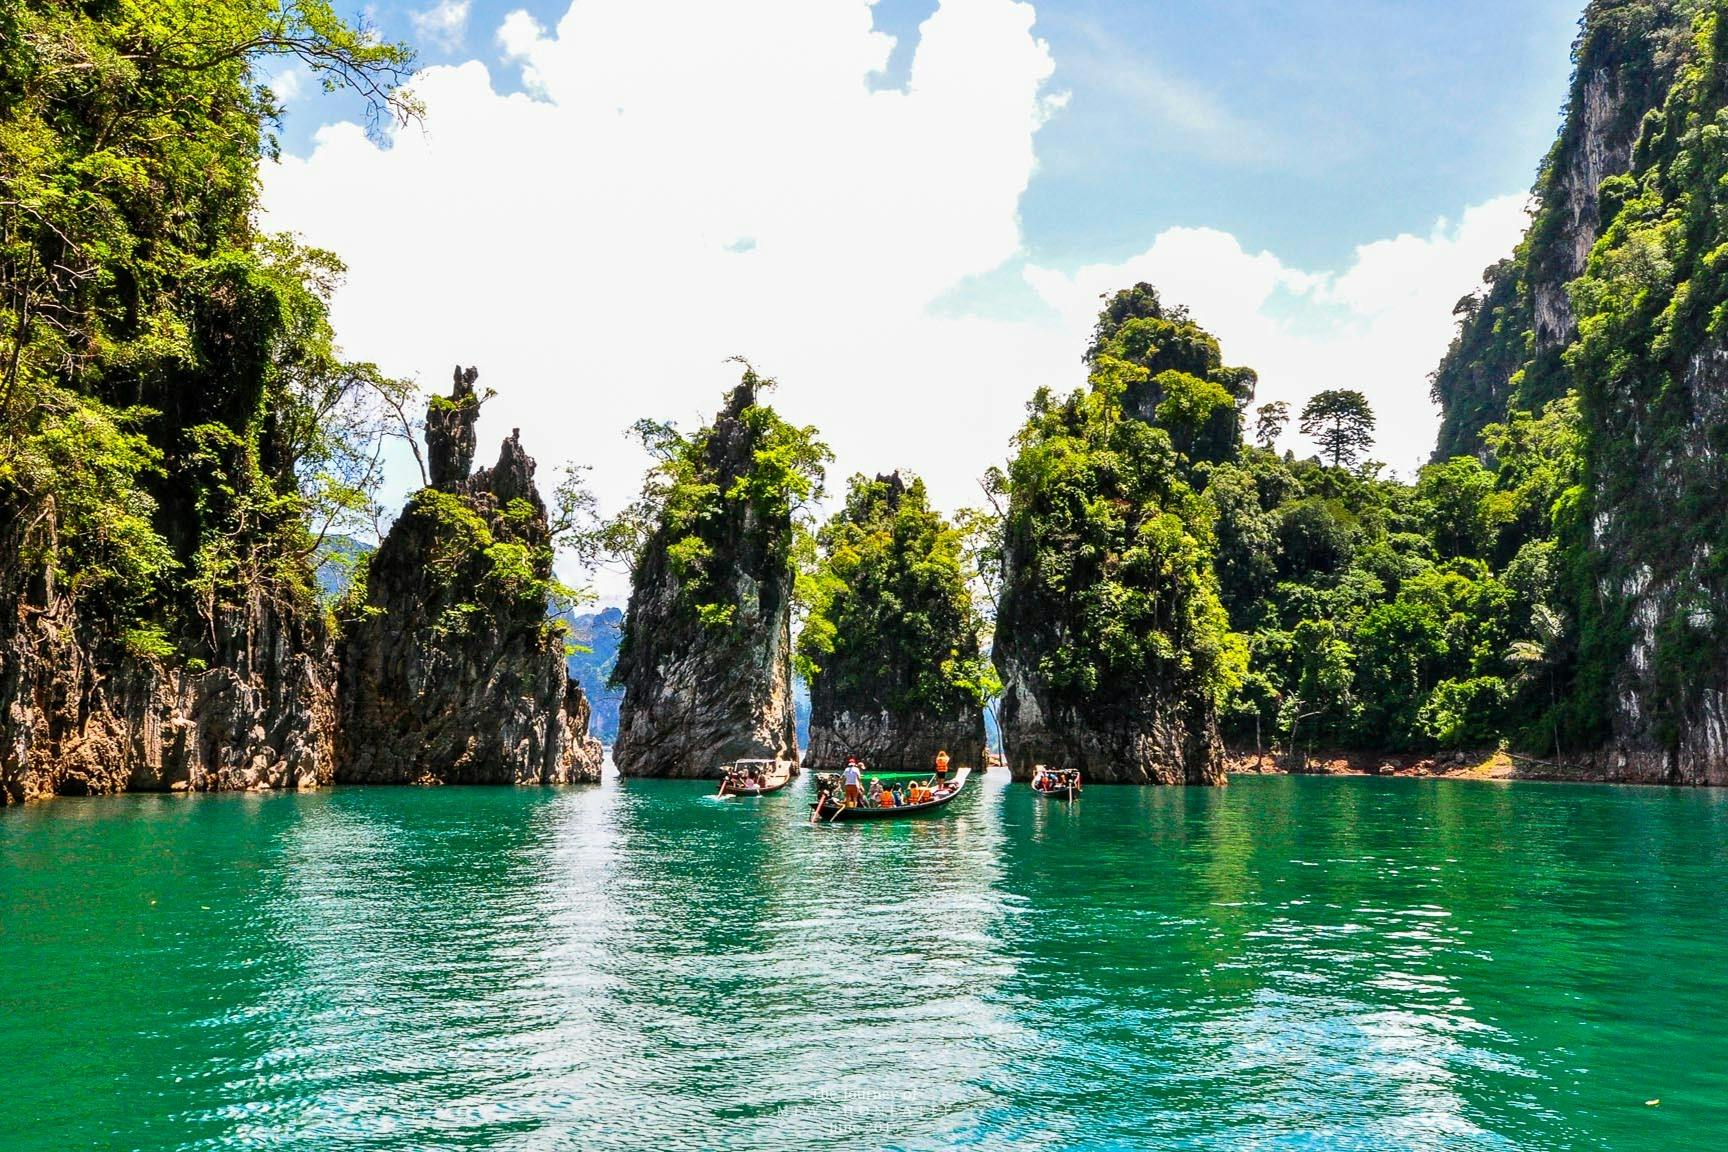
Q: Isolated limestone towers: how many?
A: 4